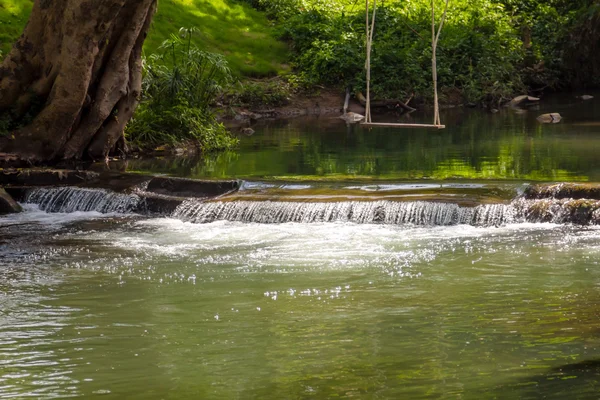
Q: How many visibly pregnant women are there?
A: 0